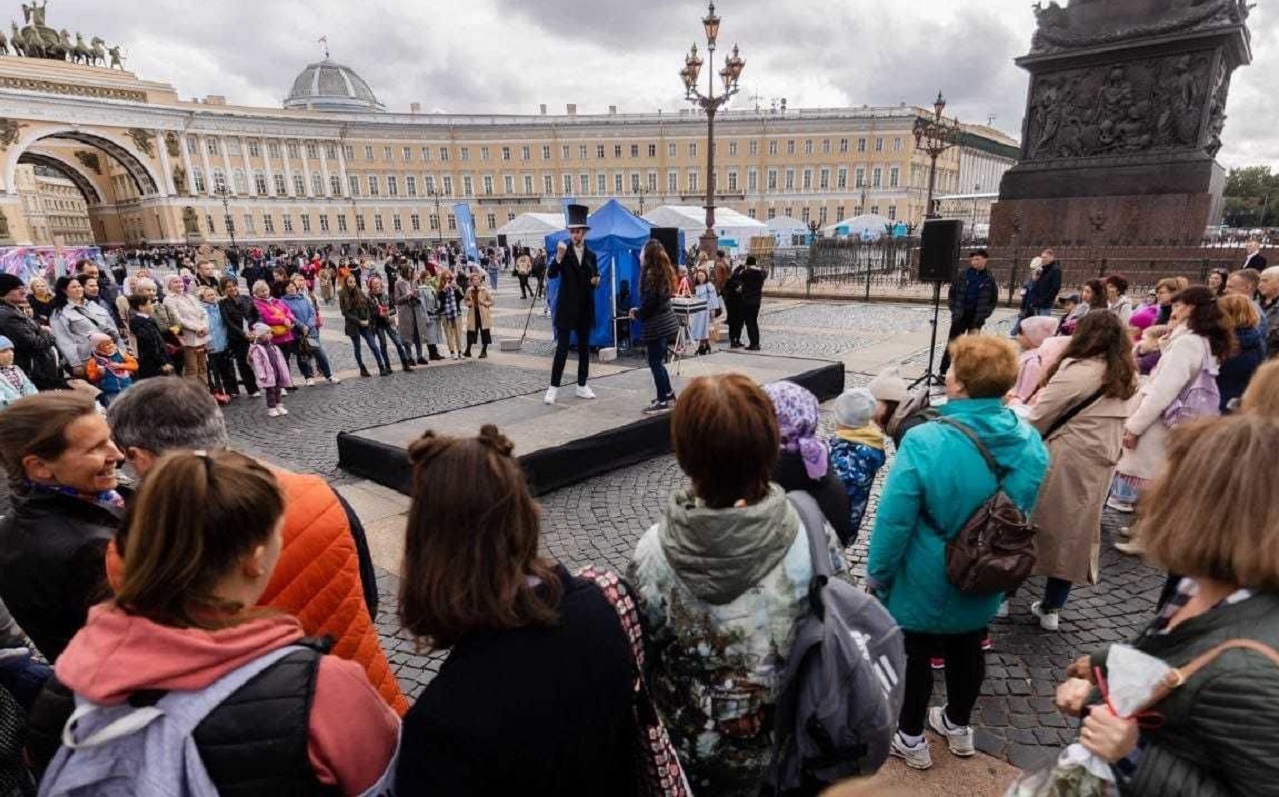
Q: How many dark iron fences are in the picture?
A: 1